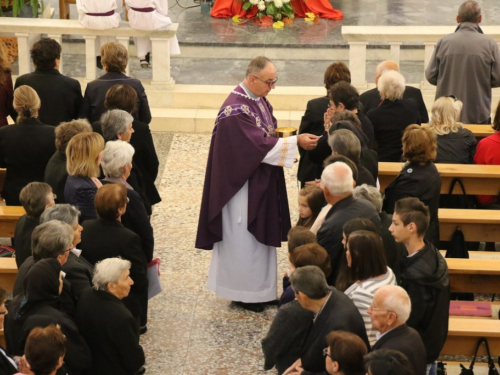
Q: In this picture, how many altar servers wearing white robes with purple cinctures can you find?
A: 2